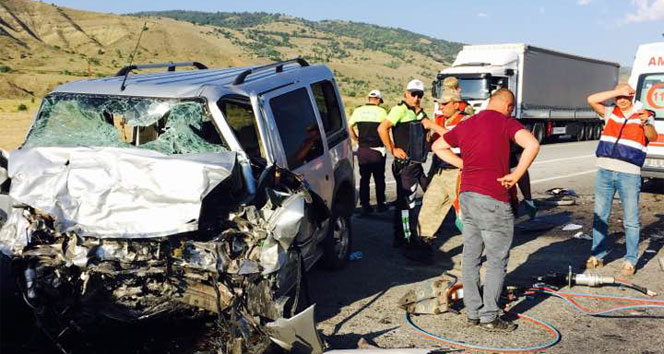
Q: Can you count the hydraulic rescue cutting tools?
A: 2